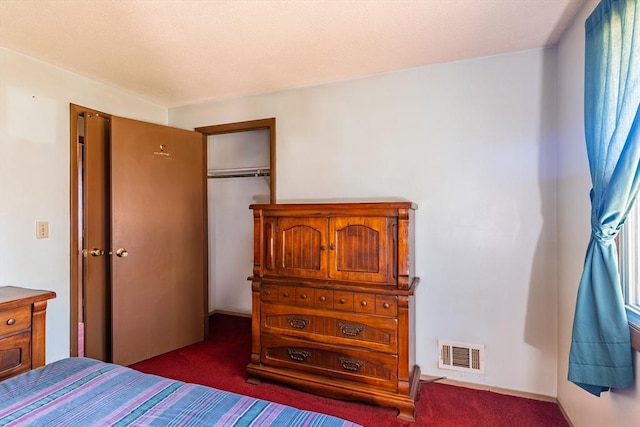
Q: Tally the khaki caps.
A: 0